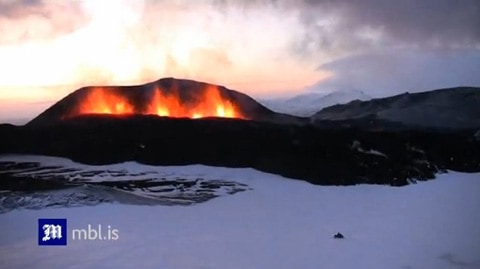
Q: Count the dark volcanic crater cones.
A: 1